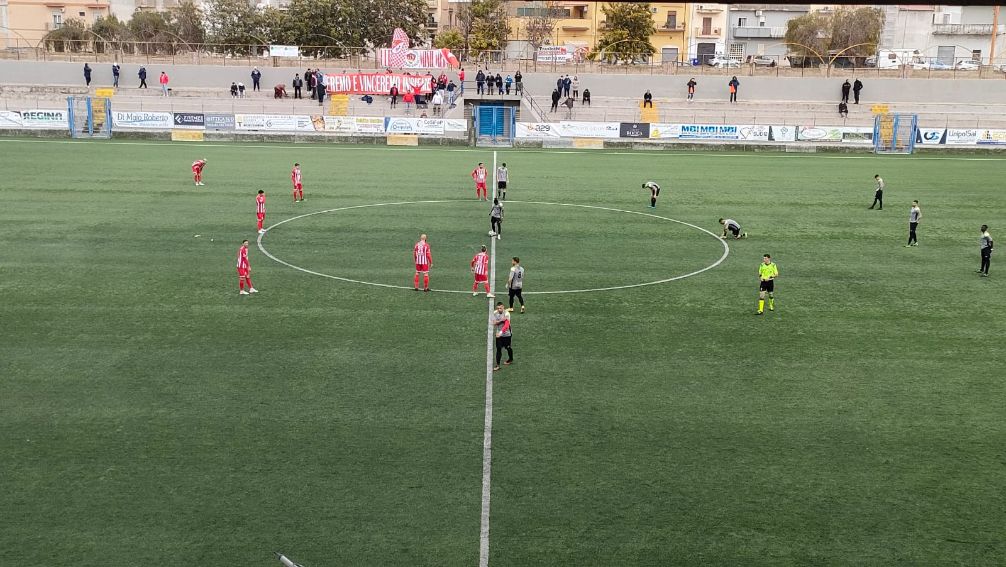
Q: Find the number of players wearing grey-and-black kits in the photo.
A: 9